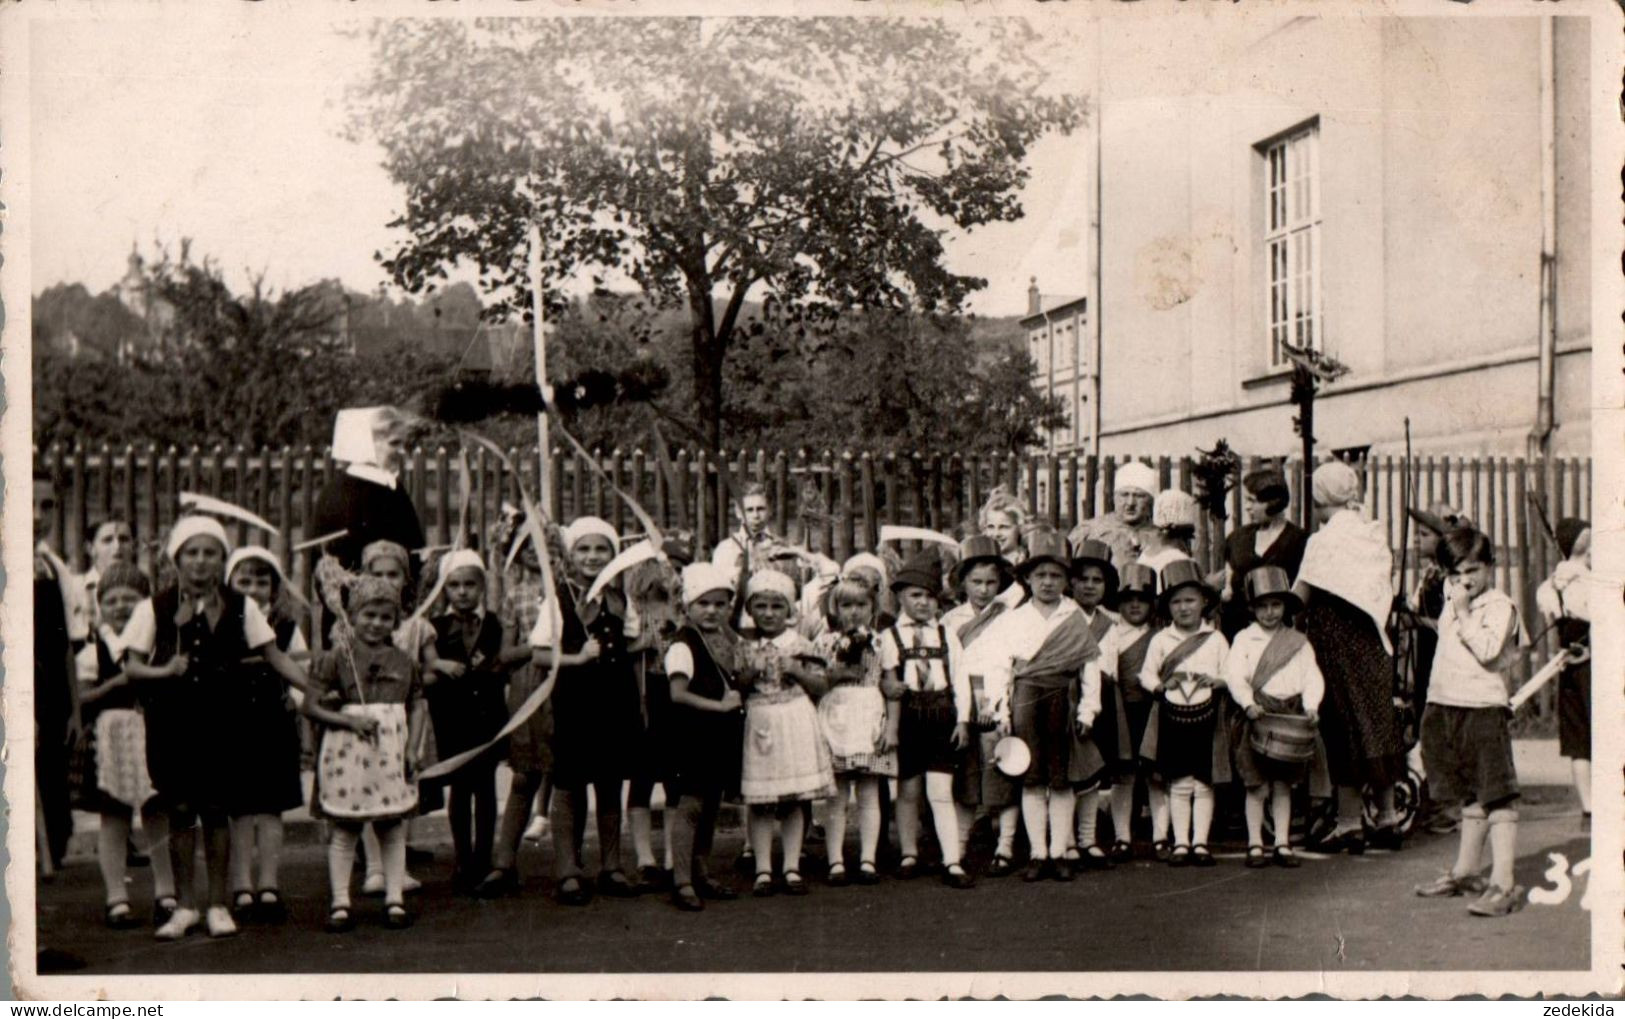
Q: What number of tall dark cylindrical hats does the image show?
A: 6